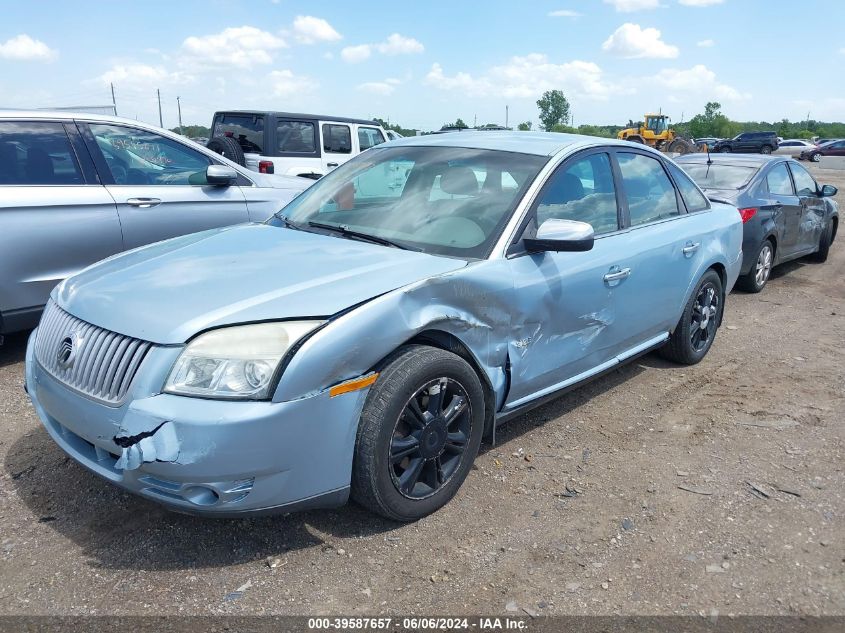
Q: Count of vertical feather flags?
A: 0